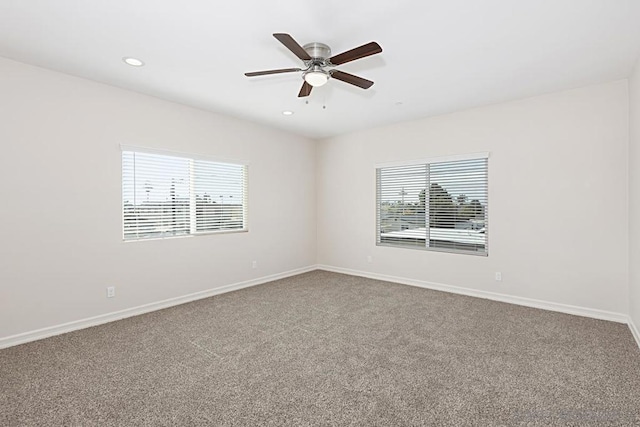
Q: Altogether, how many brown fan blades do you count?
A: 5